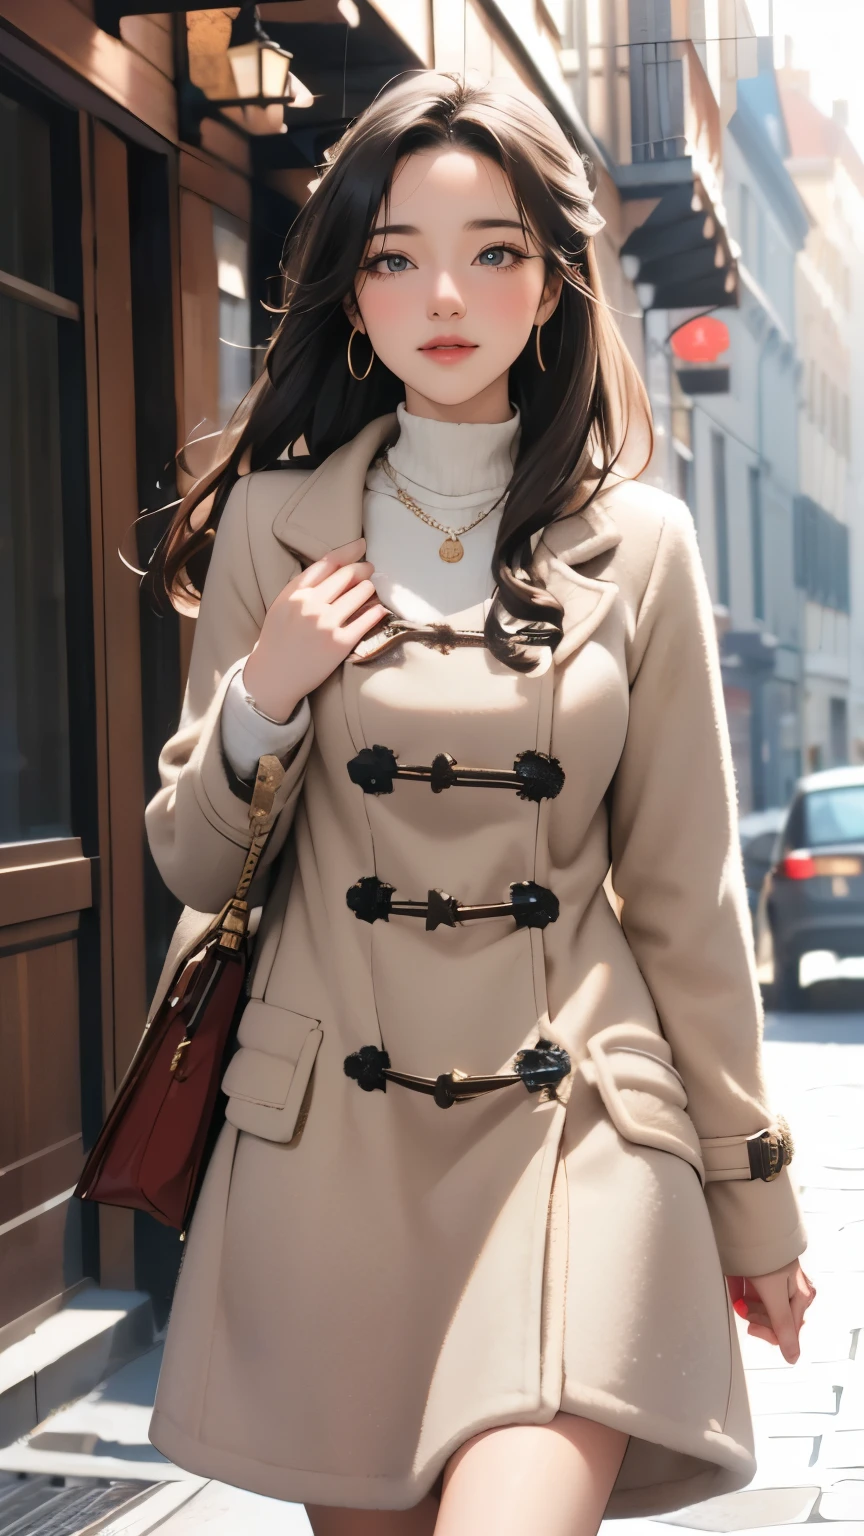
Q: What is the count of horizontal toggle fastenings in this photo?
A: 4